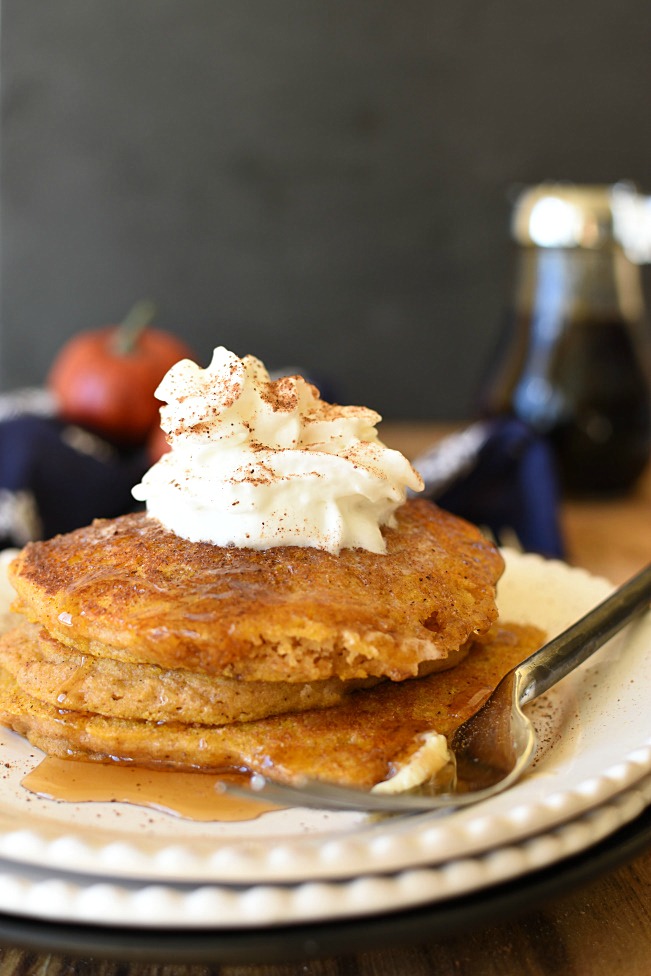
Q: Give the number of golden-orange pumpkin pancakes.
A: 3